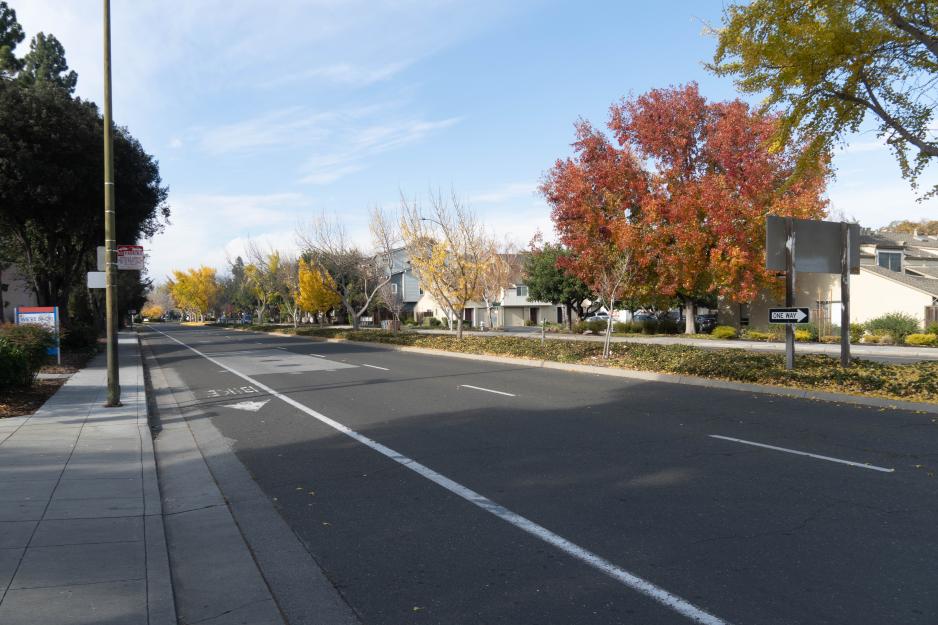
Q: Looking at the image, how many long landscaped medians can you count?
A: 1